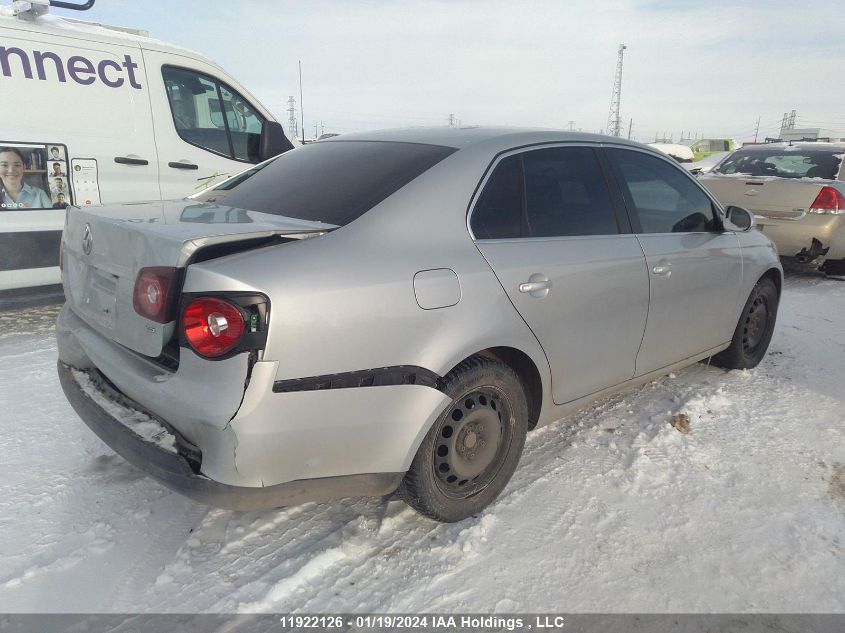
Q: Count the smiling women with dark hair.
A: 1